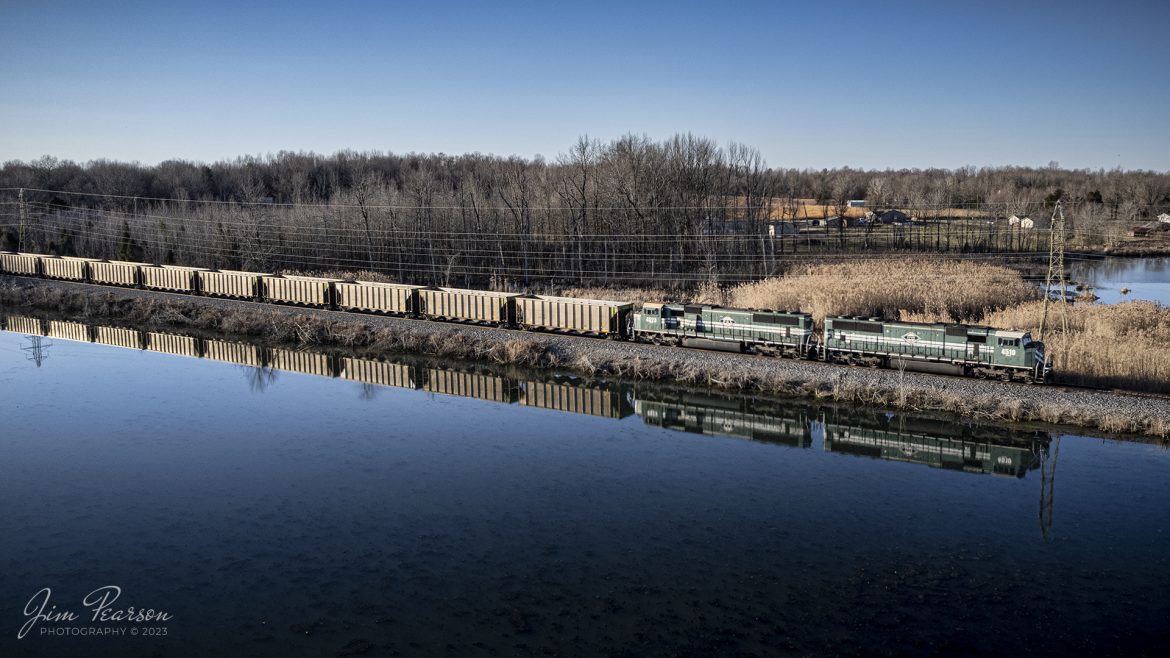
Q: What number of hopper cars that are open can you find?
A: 9